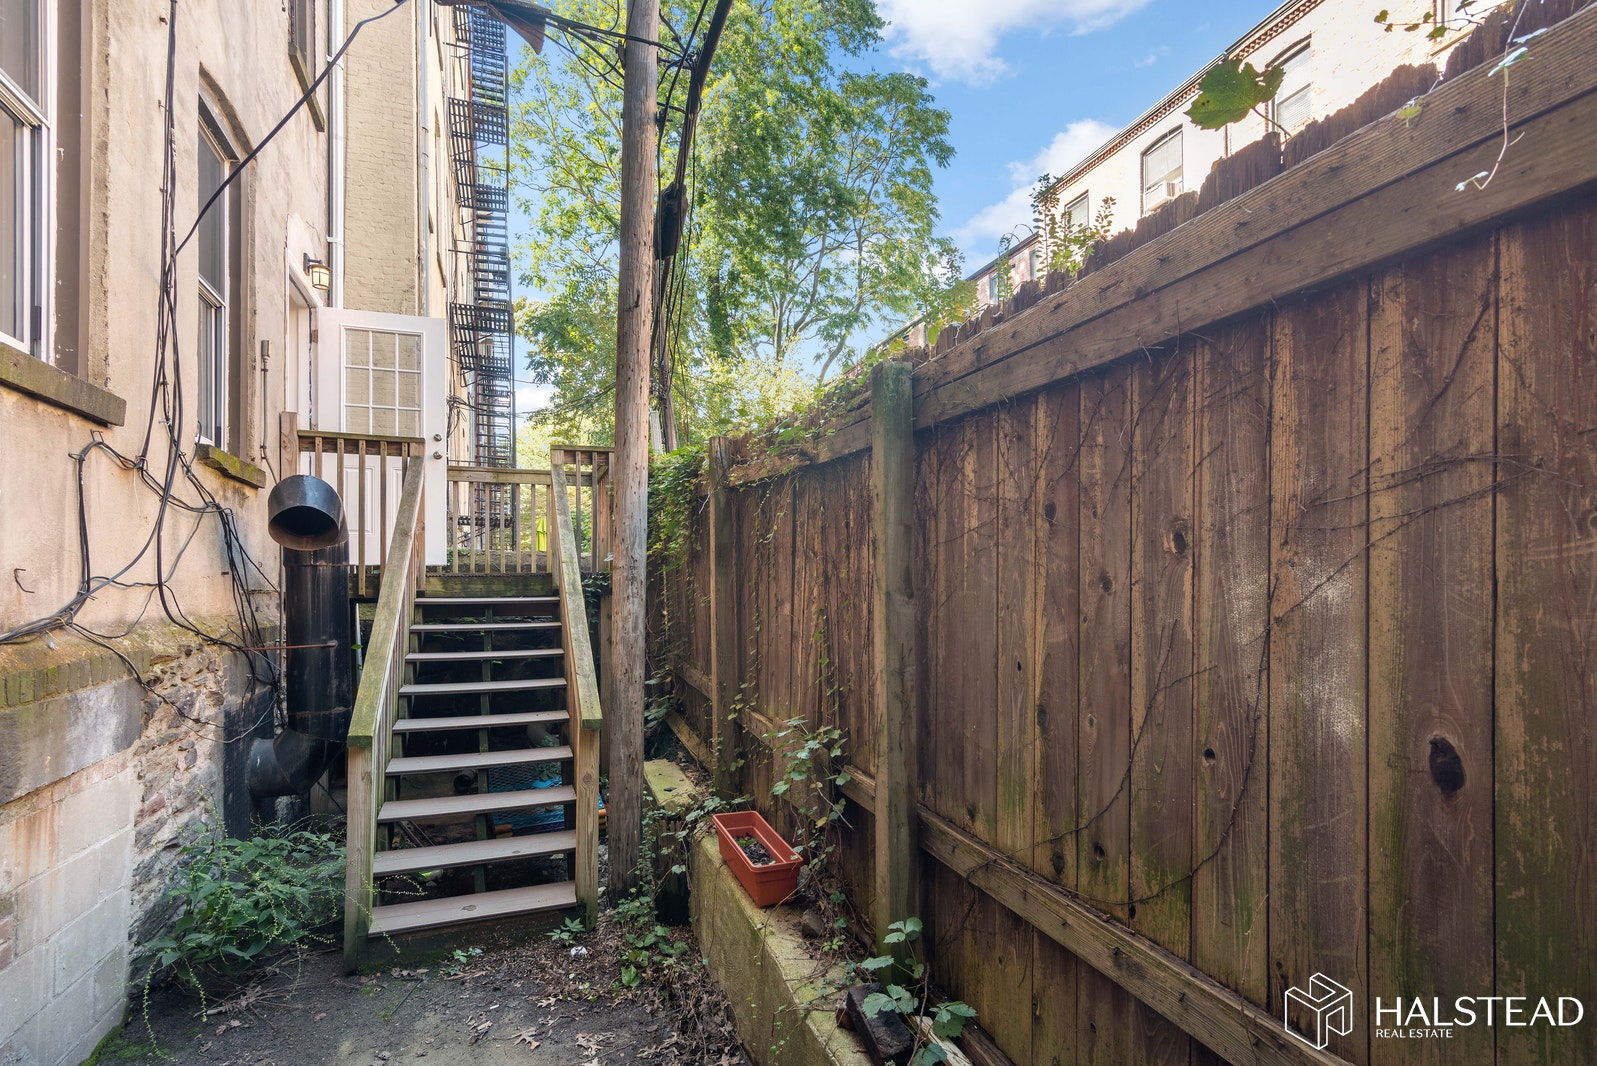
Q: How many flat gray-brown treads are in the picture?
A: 9